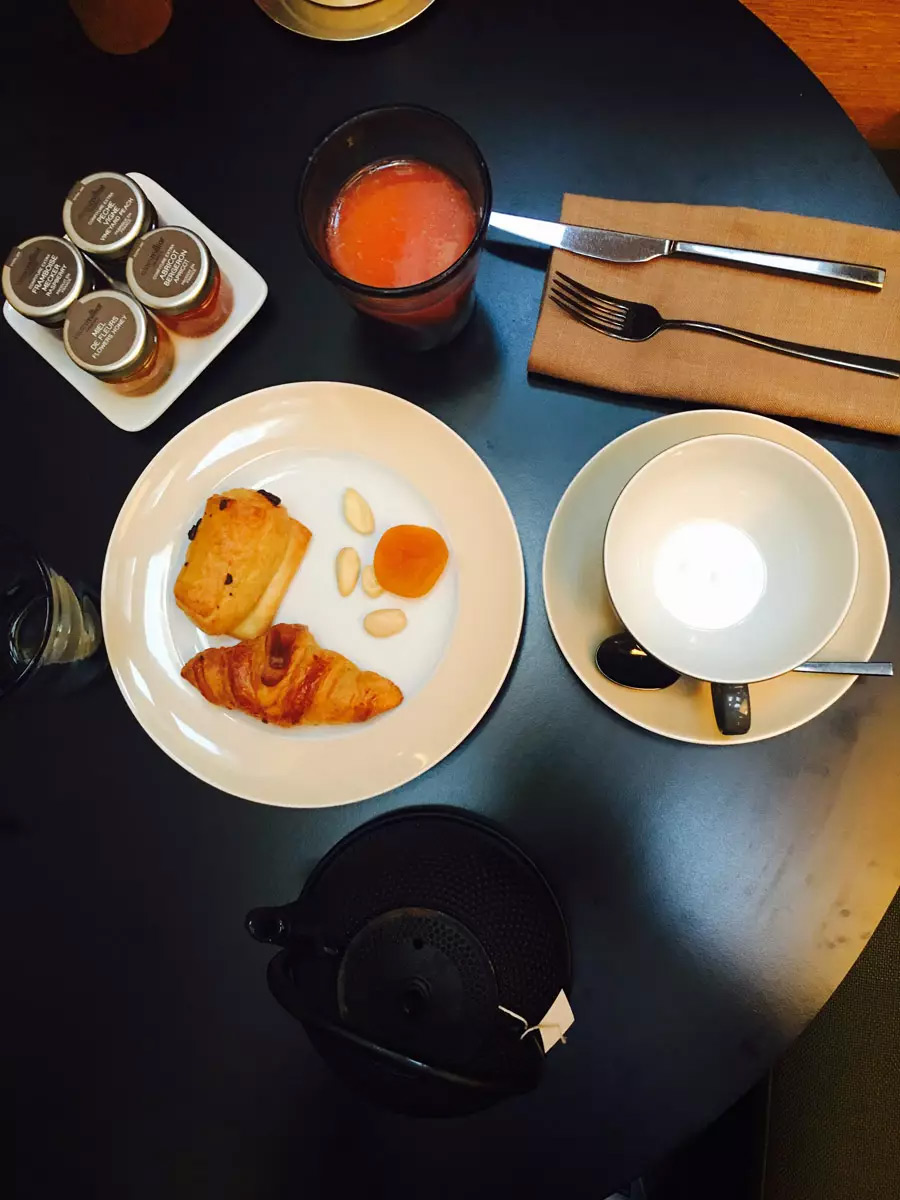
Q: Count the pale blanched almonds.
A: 4